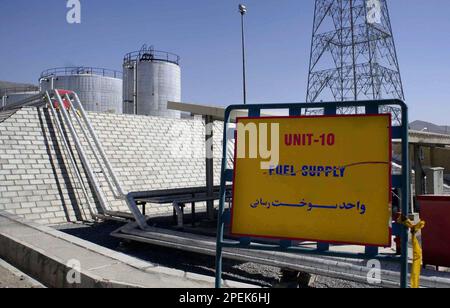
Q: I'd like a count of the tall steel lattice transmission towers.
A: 1